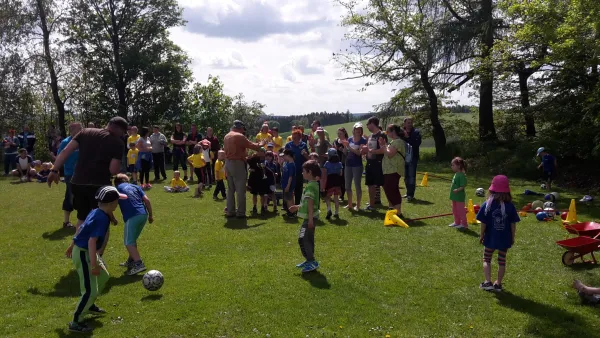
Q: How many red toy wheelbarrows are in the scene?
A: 2